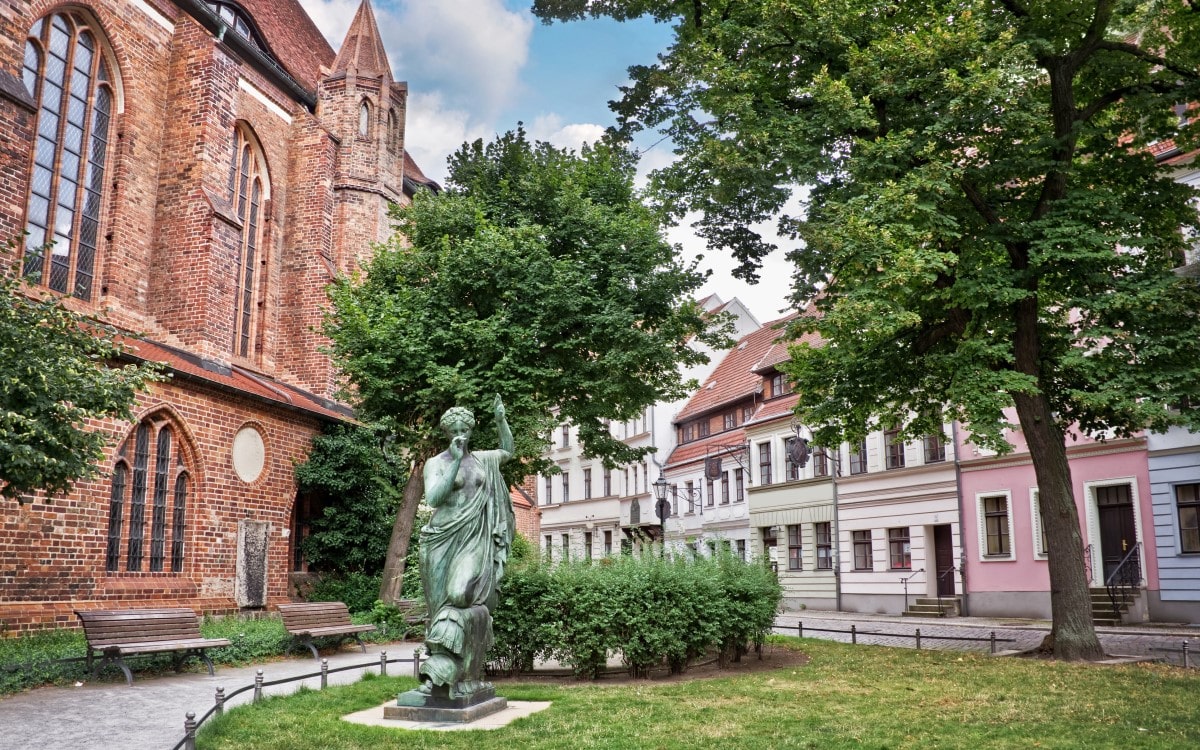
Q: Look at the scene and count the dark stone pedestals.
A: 1